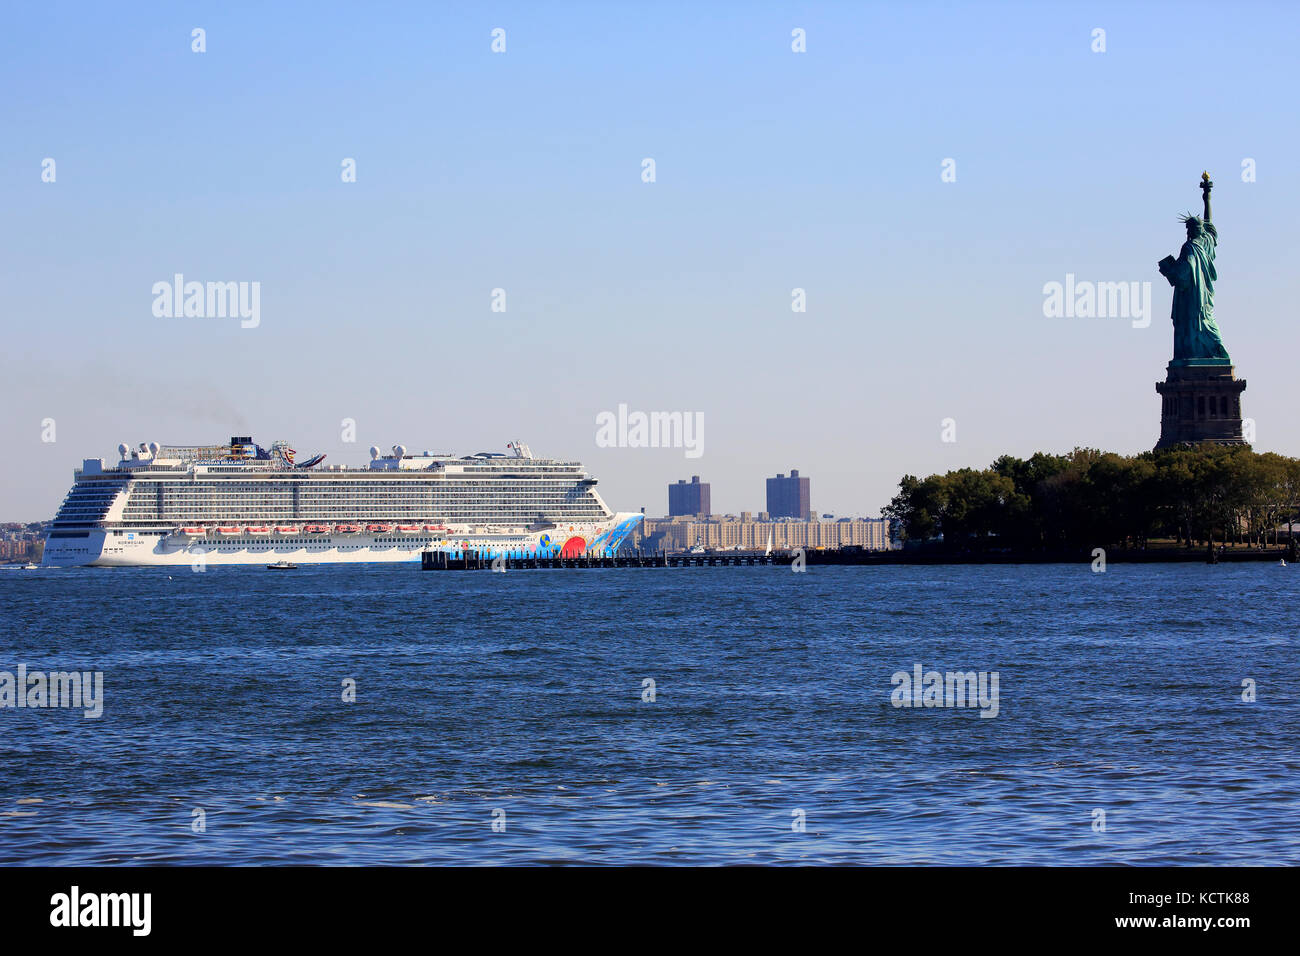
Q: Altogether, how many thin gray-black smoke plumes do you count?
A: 1